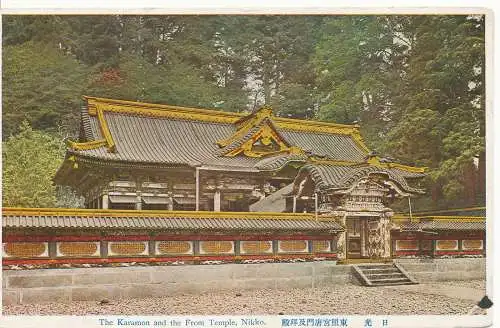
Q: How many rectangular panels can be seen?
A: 11